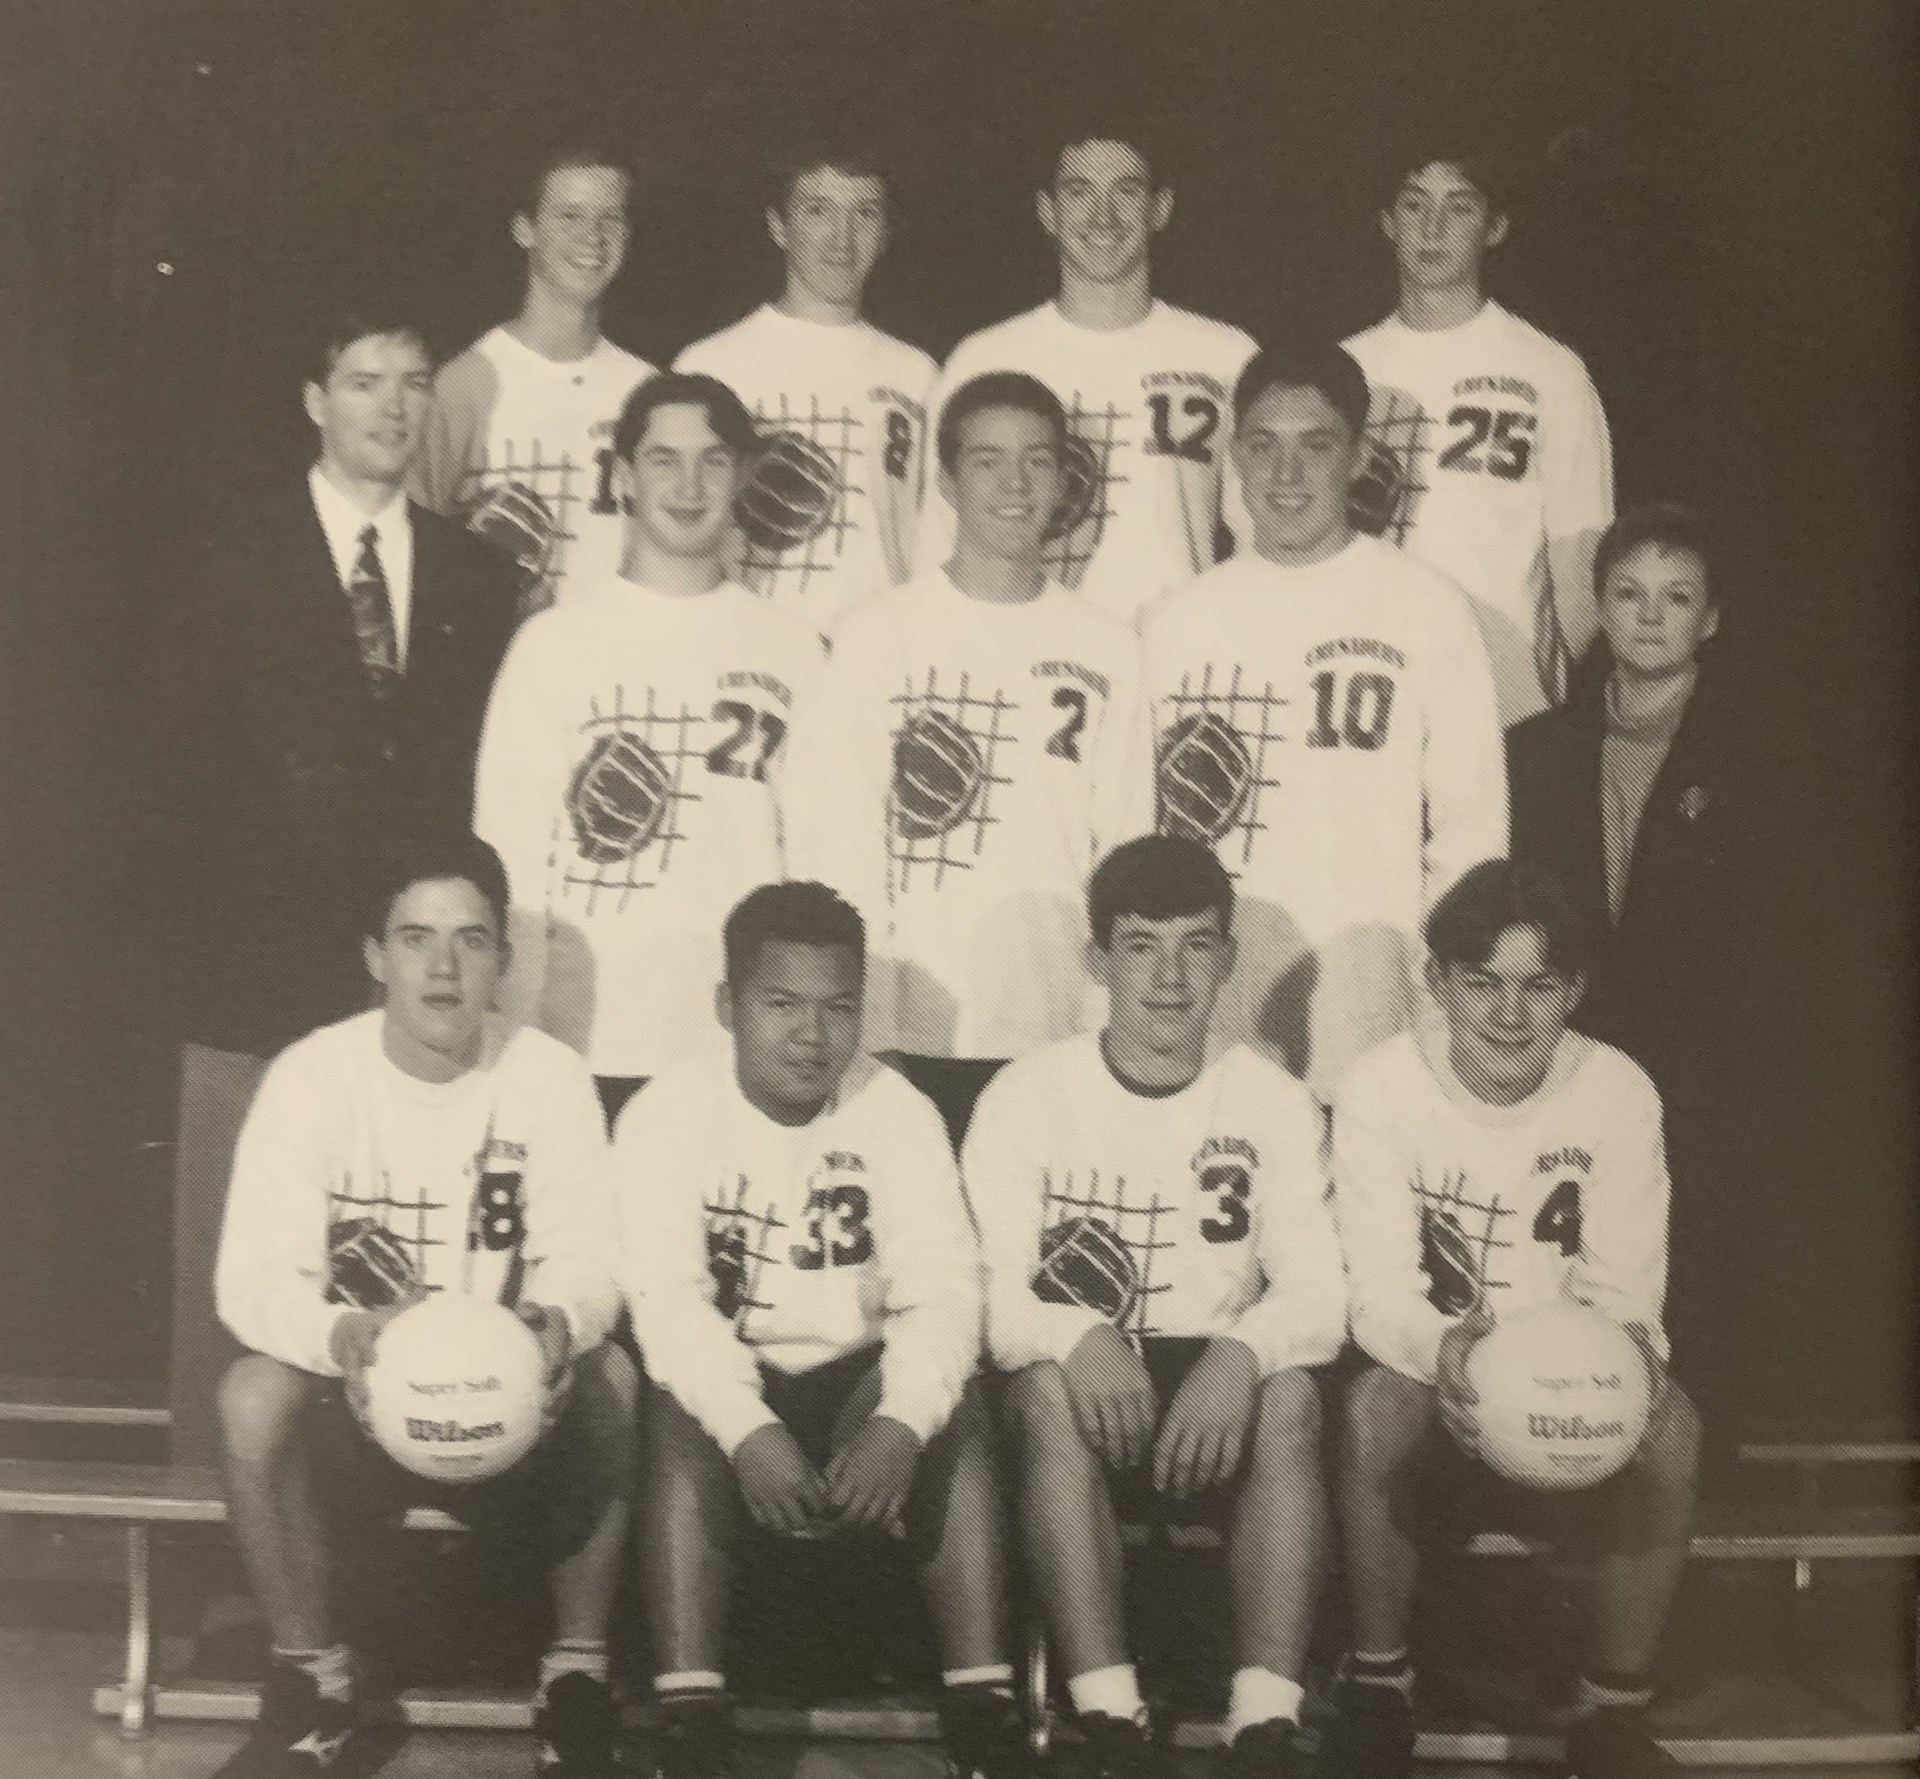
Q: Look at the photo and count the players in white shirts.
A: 11